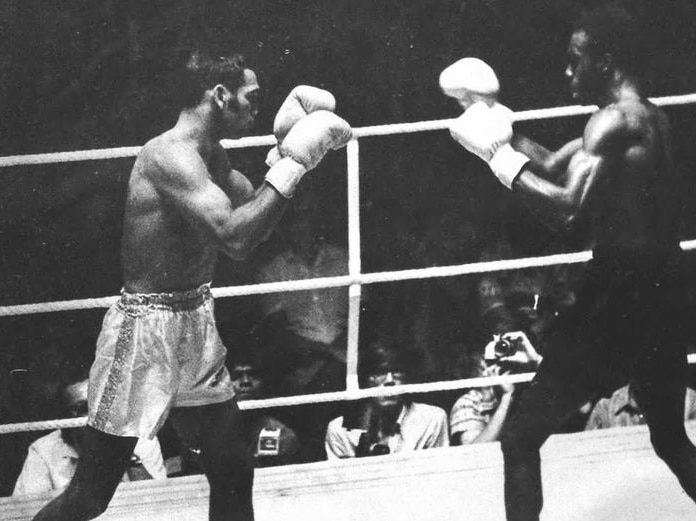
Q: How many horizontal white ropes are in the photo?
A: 3